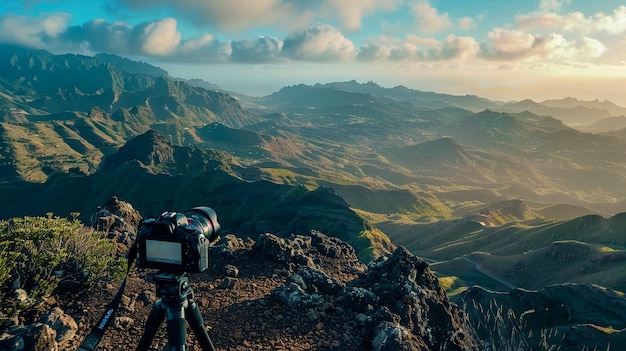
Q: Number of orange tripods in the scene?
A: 0